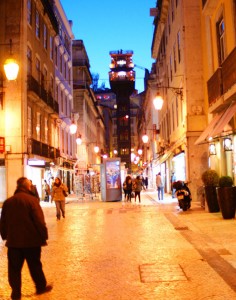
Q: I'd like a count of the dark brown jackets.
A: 1